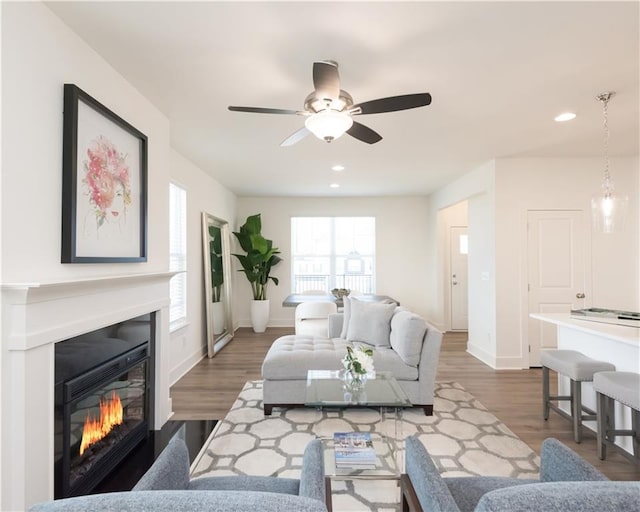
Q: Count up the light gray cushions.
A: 3